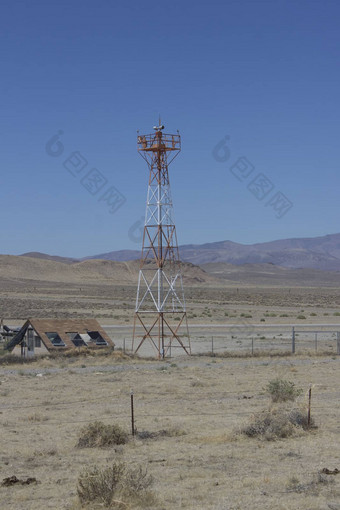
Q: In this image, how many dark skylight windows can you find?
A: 3